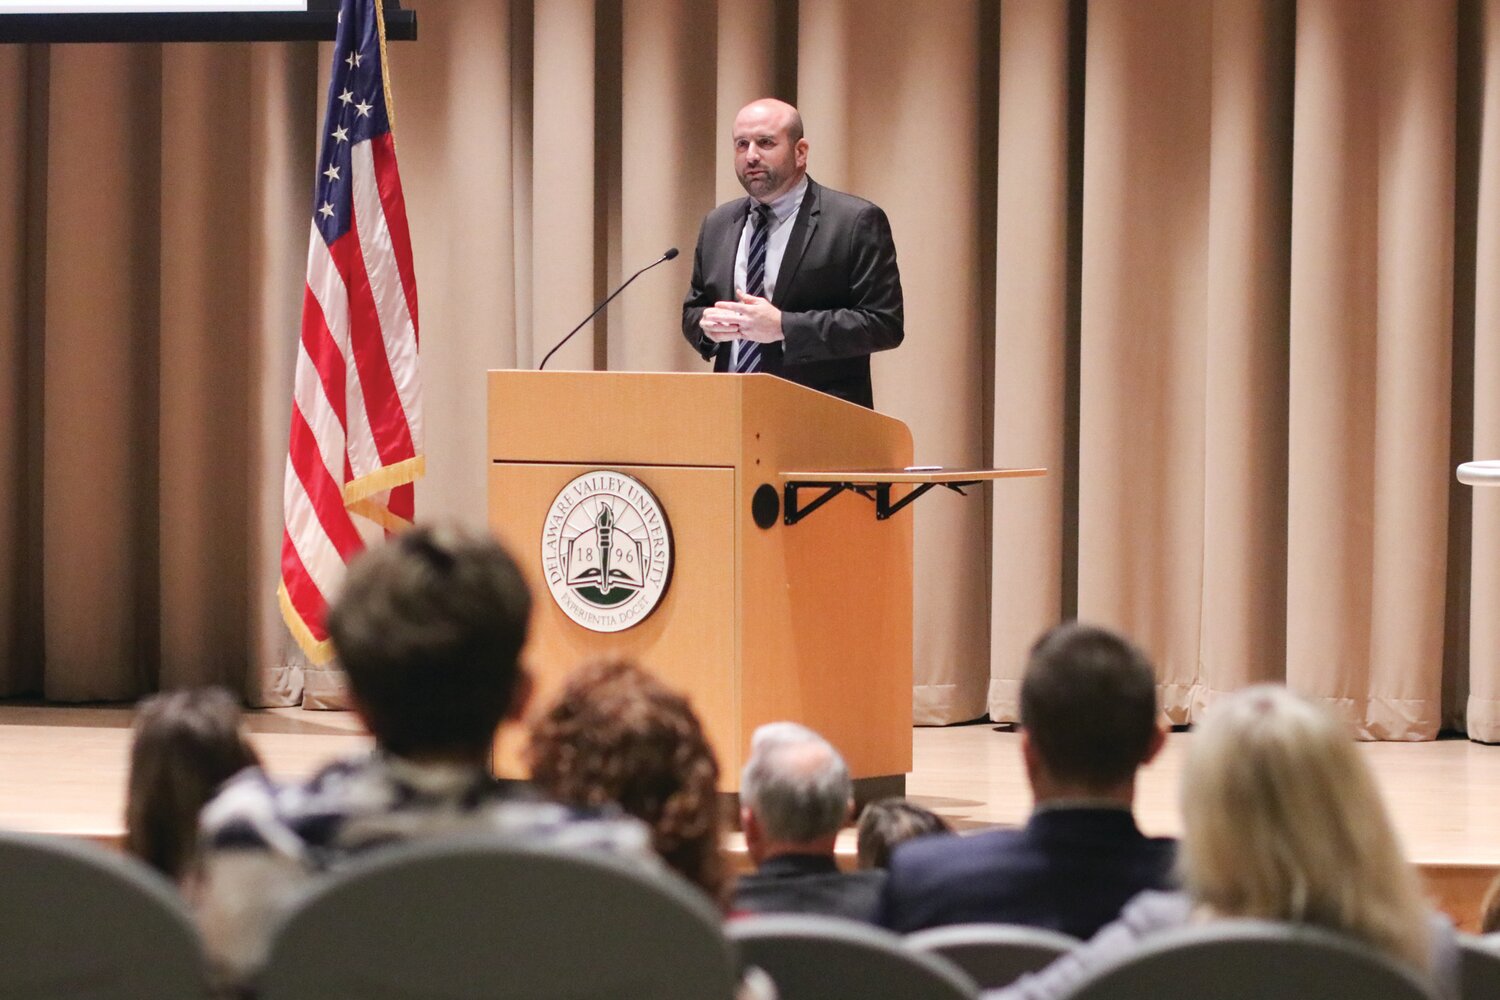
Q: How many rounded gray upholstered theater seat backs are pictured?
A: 6